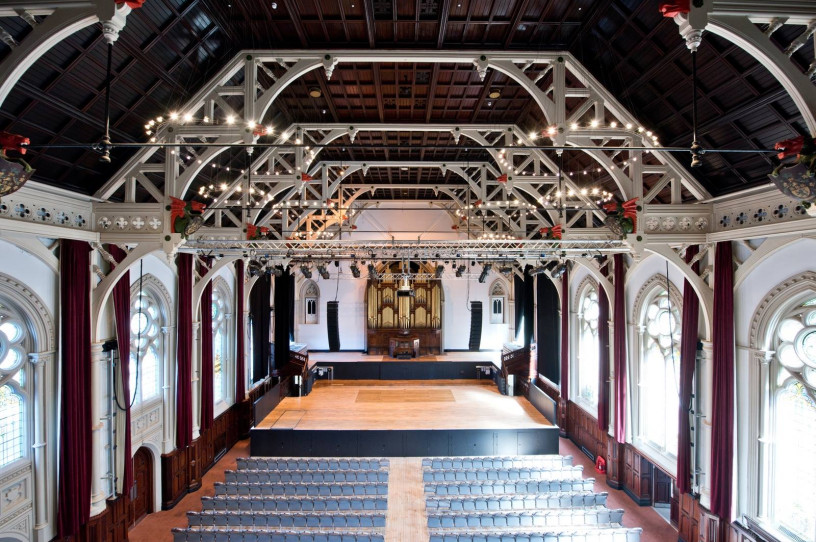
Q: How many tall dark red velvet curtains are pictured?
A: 10